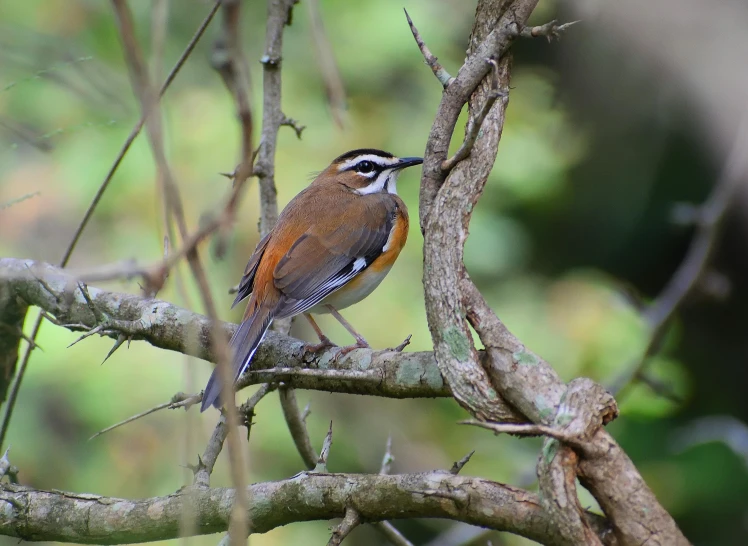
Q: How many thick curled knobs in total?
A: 1